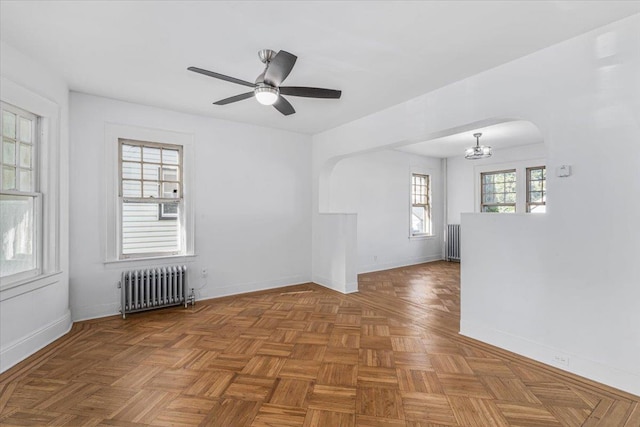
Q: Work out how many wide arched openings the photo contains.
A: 1